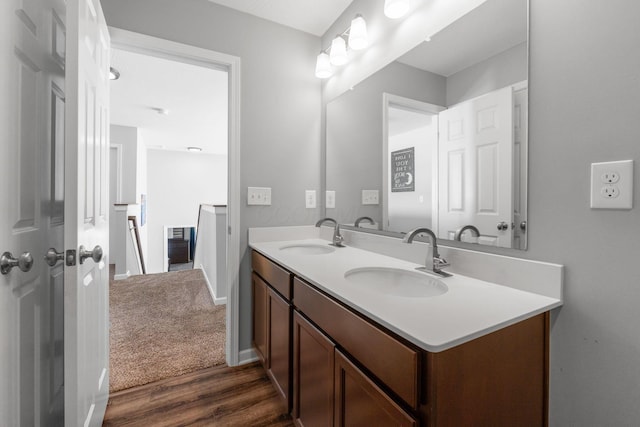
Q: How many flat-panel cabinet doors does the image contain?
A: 4